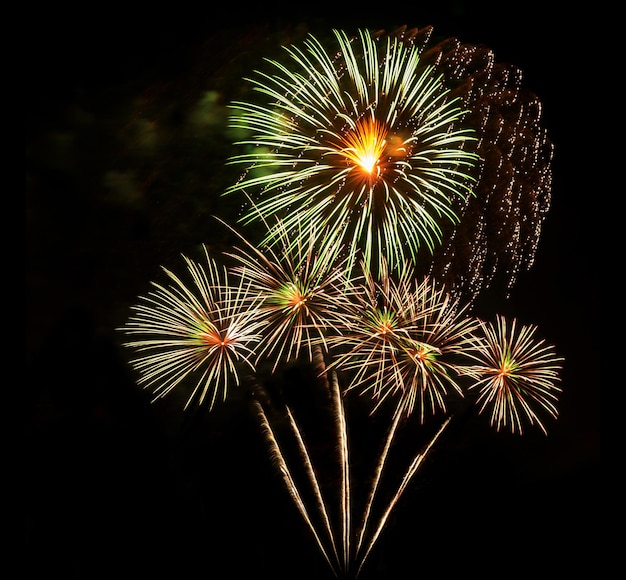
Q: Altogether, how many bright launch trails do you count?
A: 5